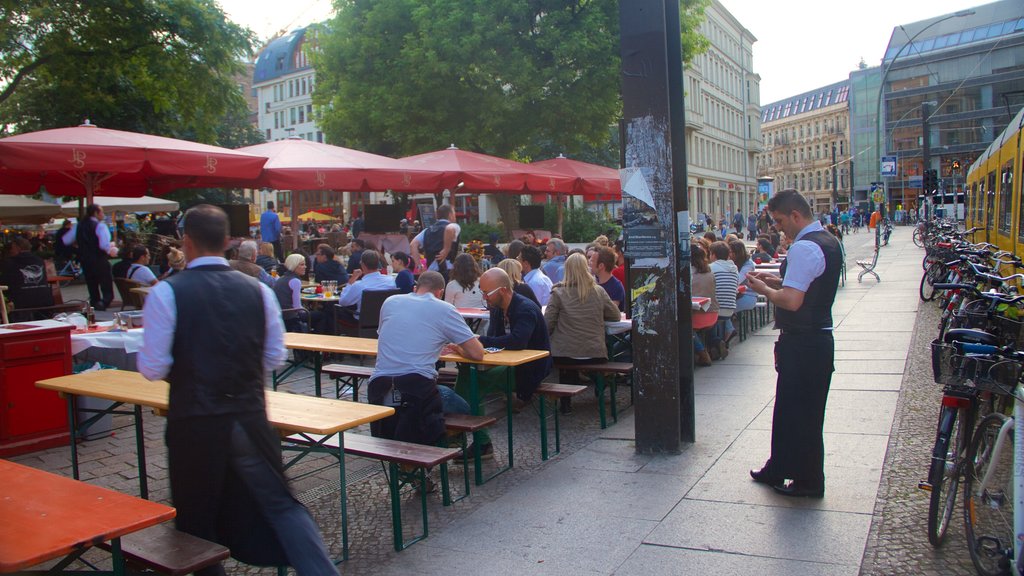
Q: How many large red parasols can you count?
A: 4